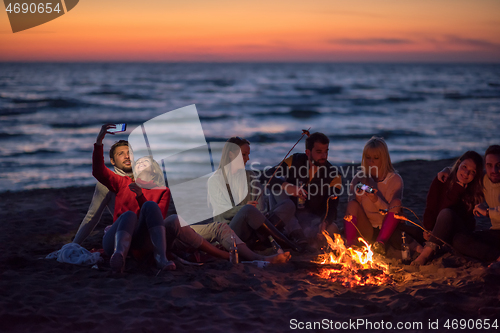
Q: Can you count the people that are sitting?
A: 7